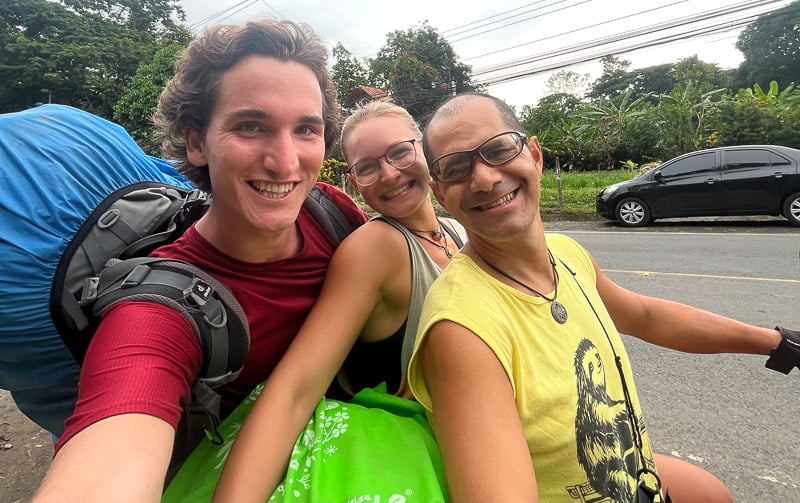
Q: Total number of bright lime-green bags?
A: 1